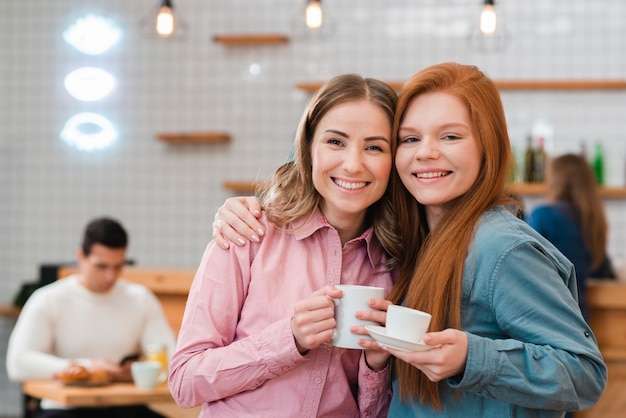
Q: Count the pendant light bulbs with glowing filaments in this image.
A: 3